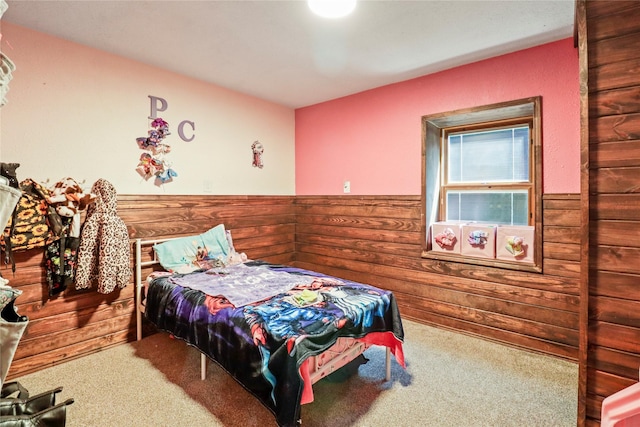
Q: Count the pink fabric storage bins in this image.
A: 3